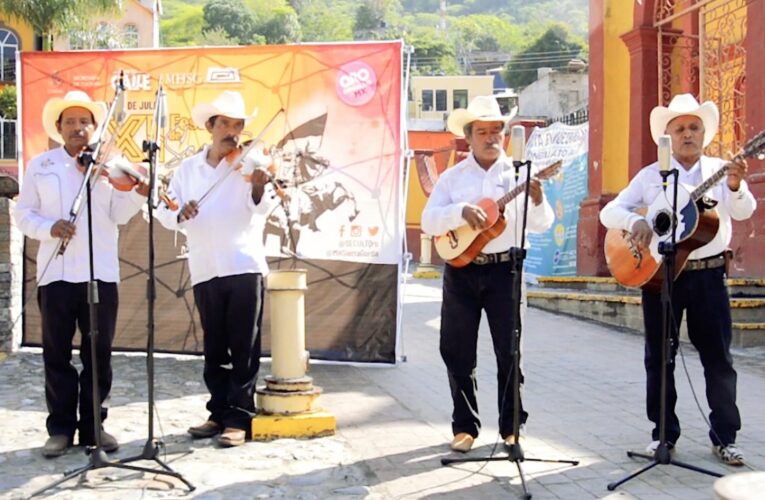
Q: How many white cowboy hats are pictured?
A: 4